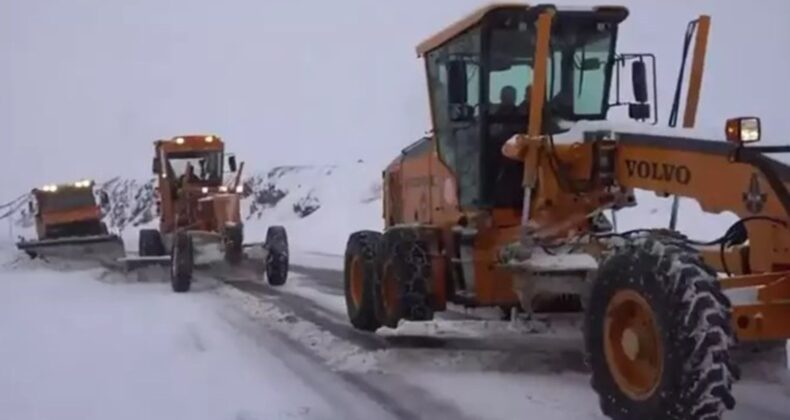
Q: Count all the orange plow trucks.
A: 3